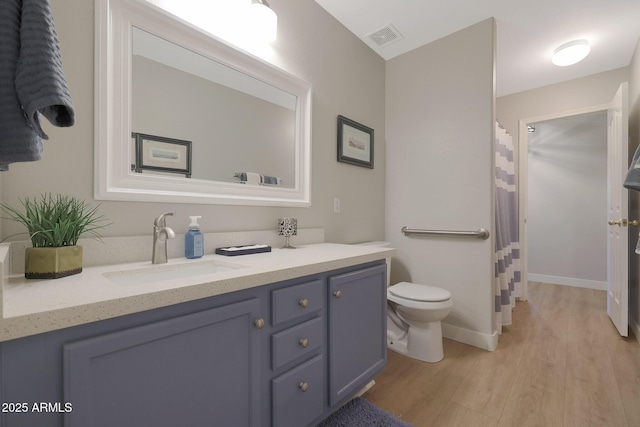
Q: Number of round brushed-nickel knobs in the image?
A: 5